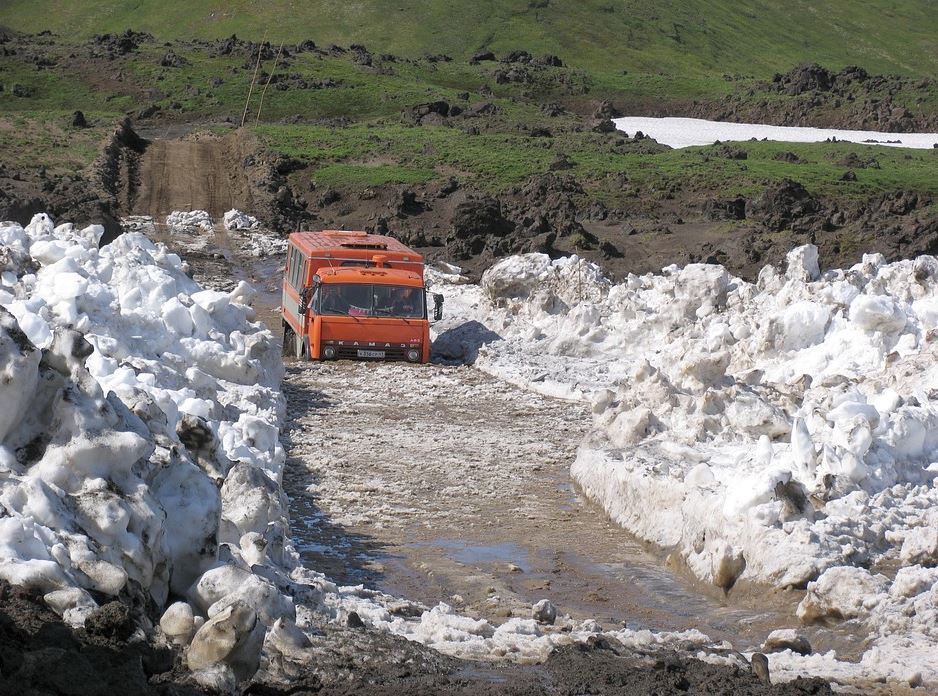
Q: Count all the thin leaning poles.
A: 2